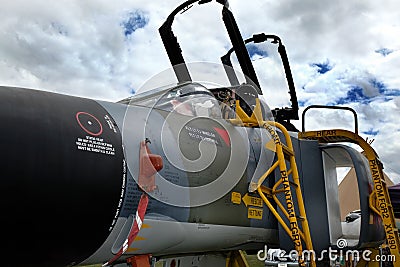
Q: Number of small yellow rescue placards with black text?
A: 3